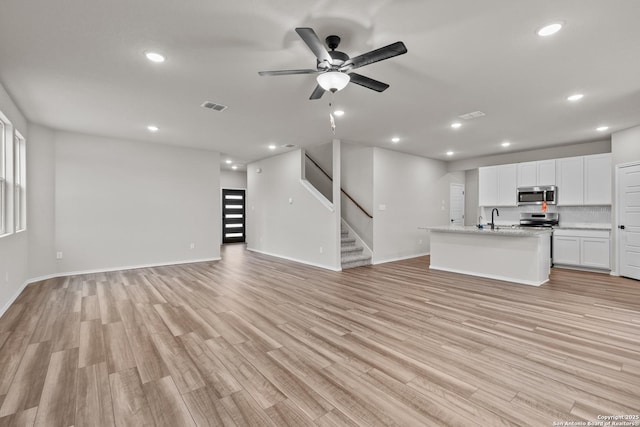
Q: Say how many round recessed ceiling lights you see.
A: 13